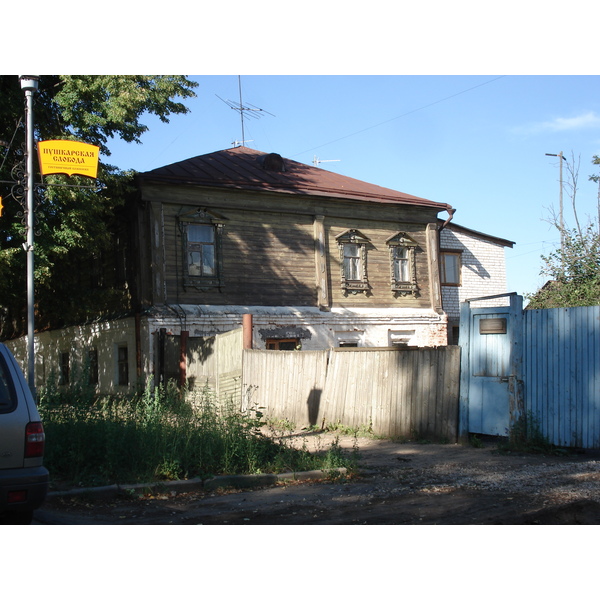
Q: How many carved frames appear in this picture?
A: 3